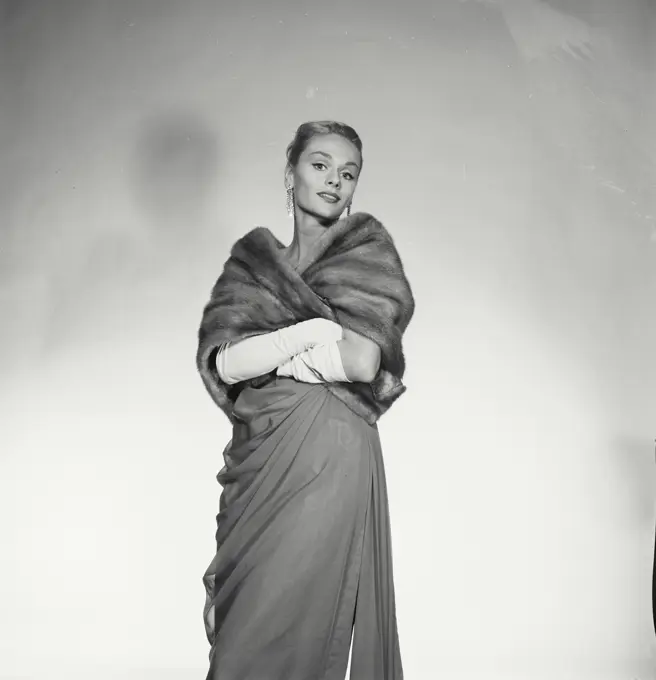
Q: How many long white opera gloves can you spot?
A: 2